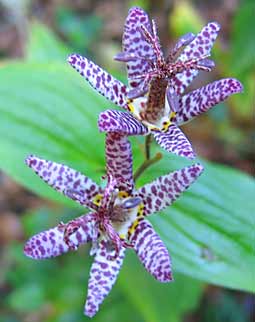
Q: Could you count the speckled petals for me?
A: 12